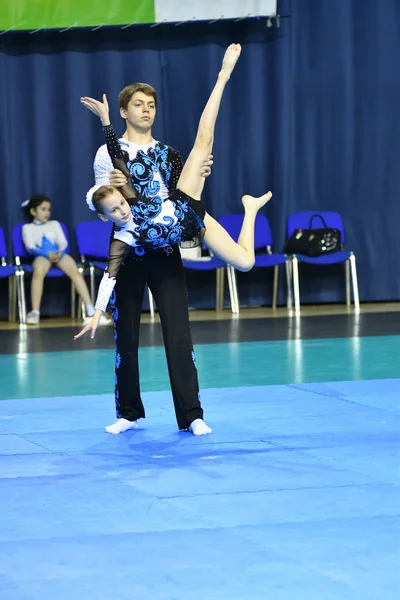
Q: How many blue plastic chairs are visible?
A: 6